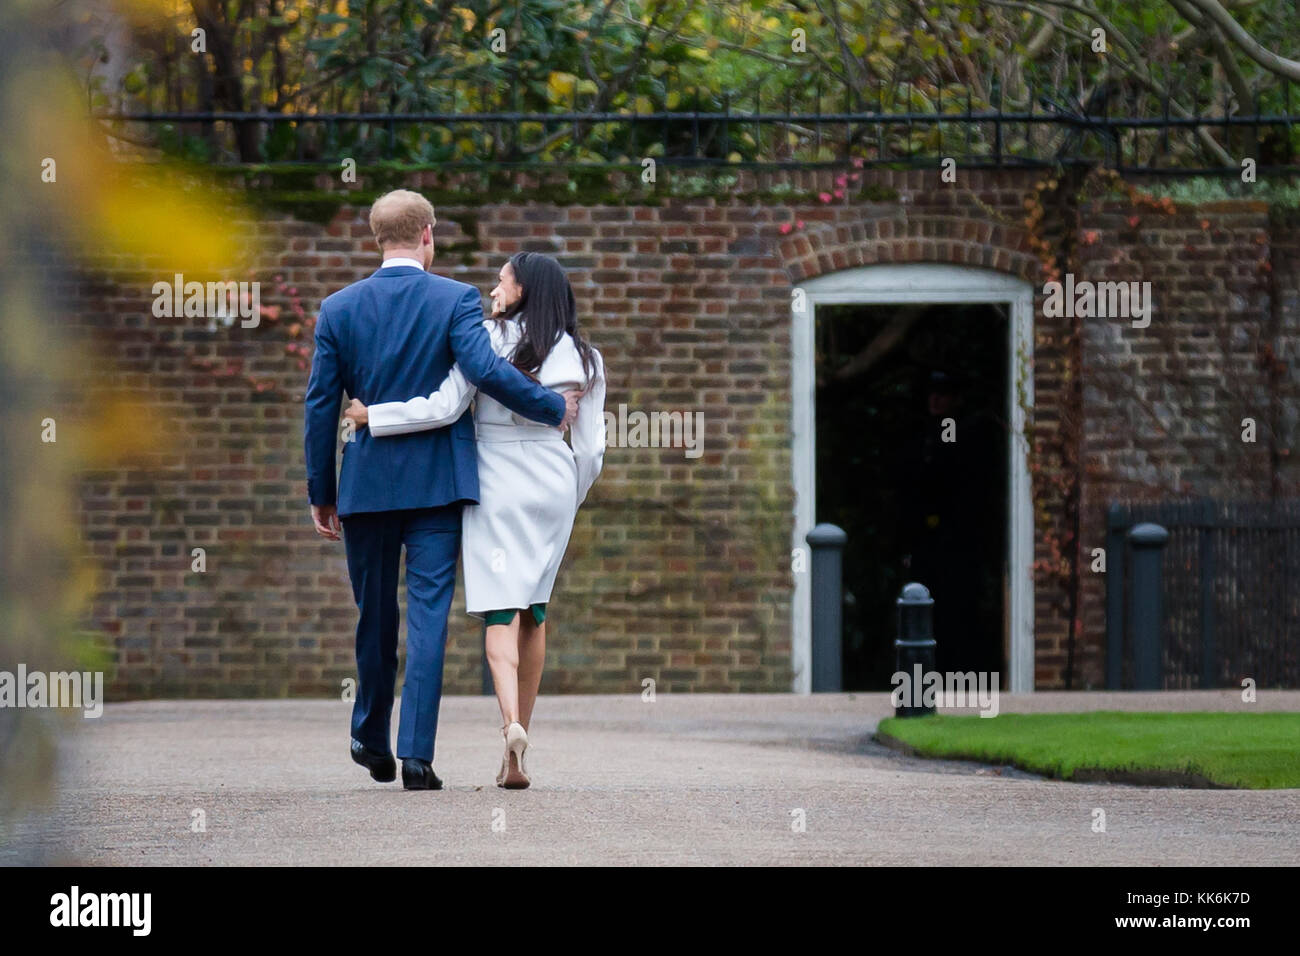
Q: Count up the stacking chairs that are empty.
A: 0